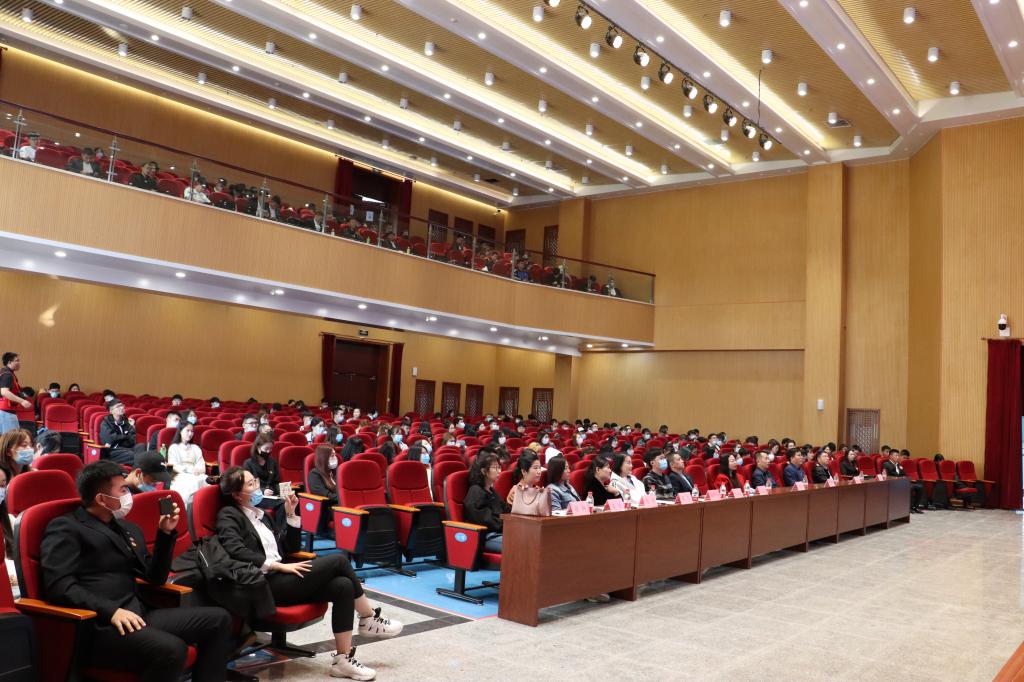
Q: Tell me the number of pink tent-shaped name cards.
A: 11